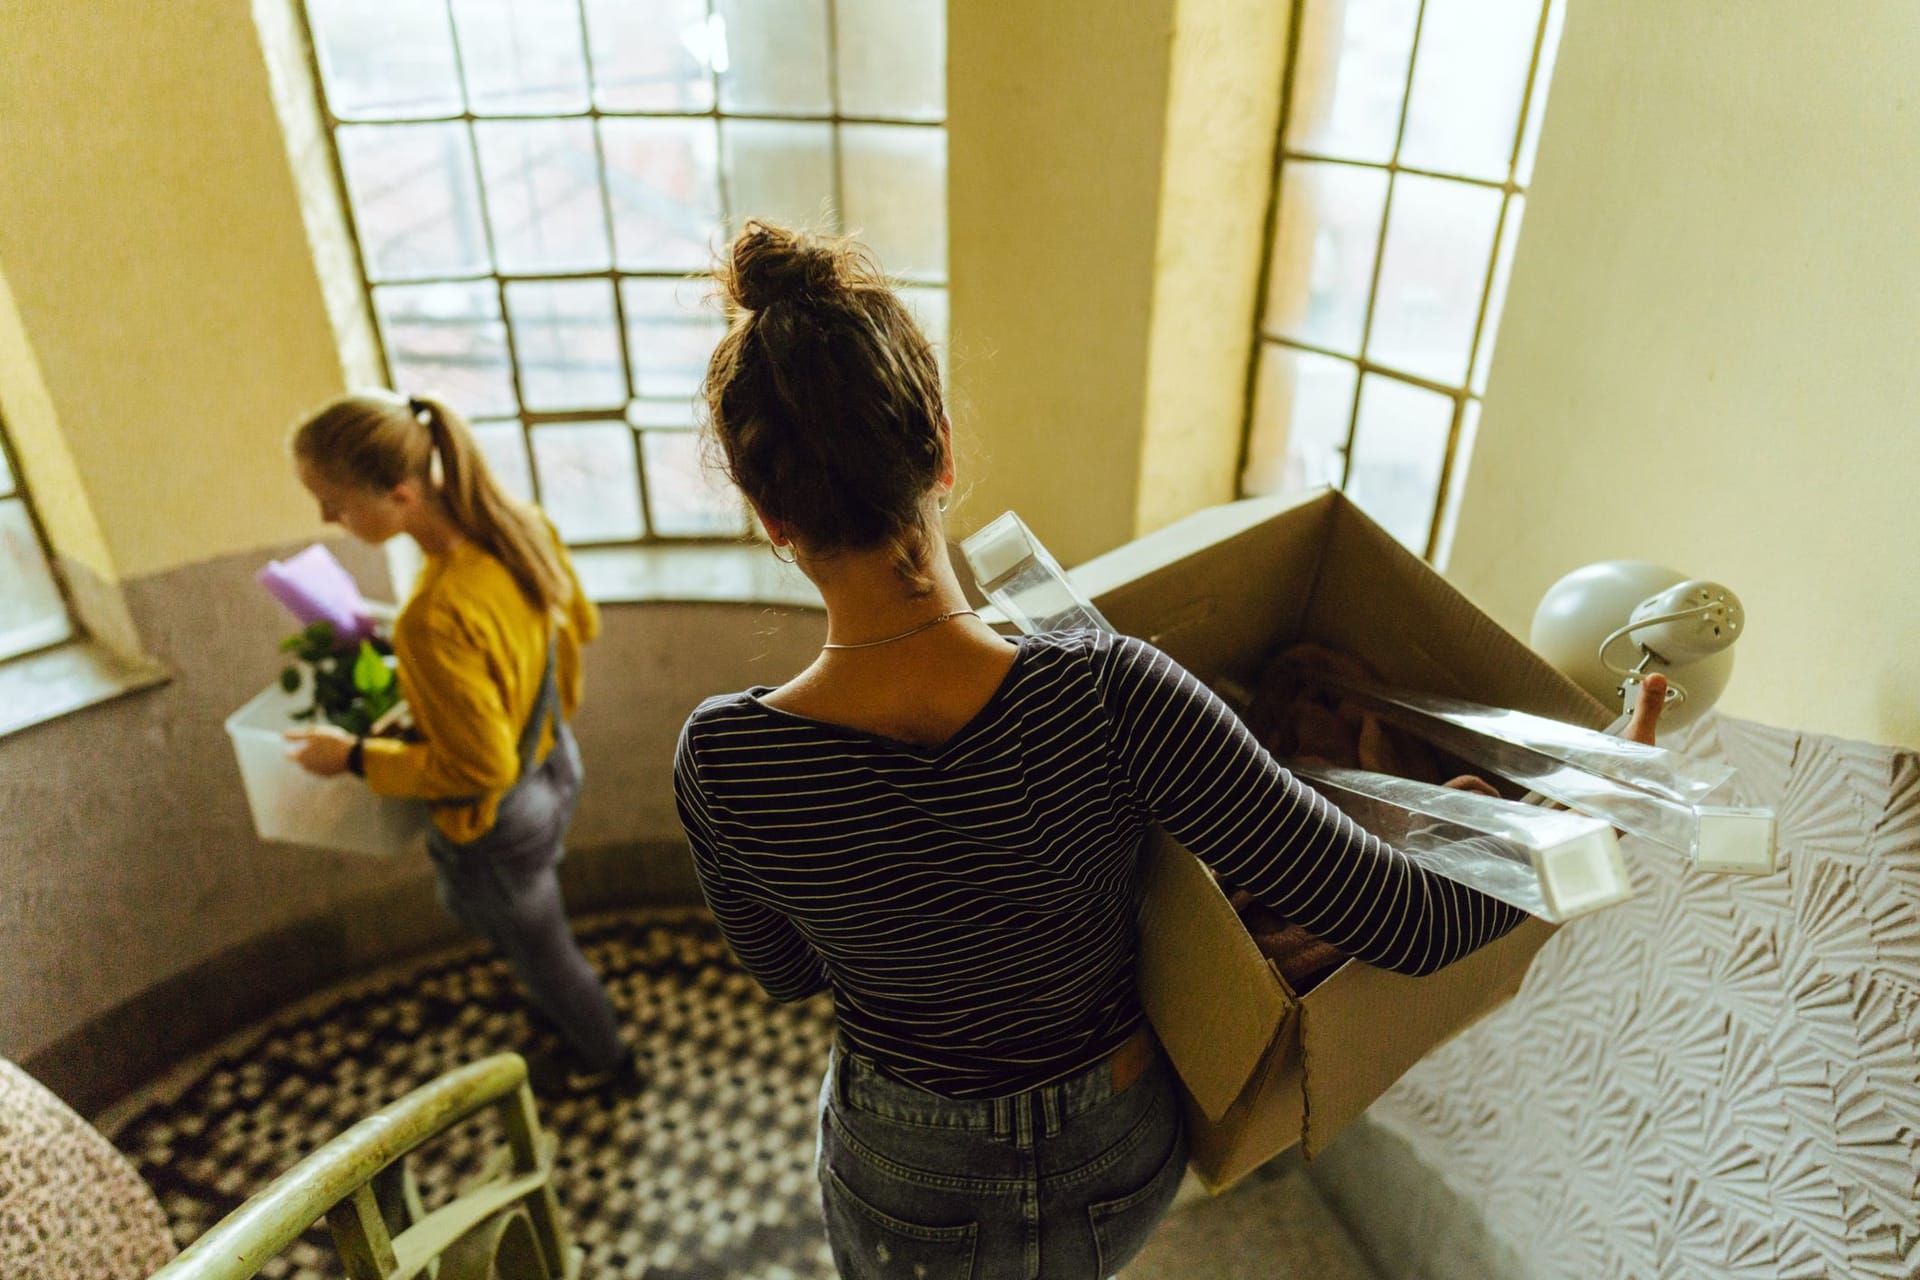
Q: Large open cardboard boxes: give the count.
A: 1